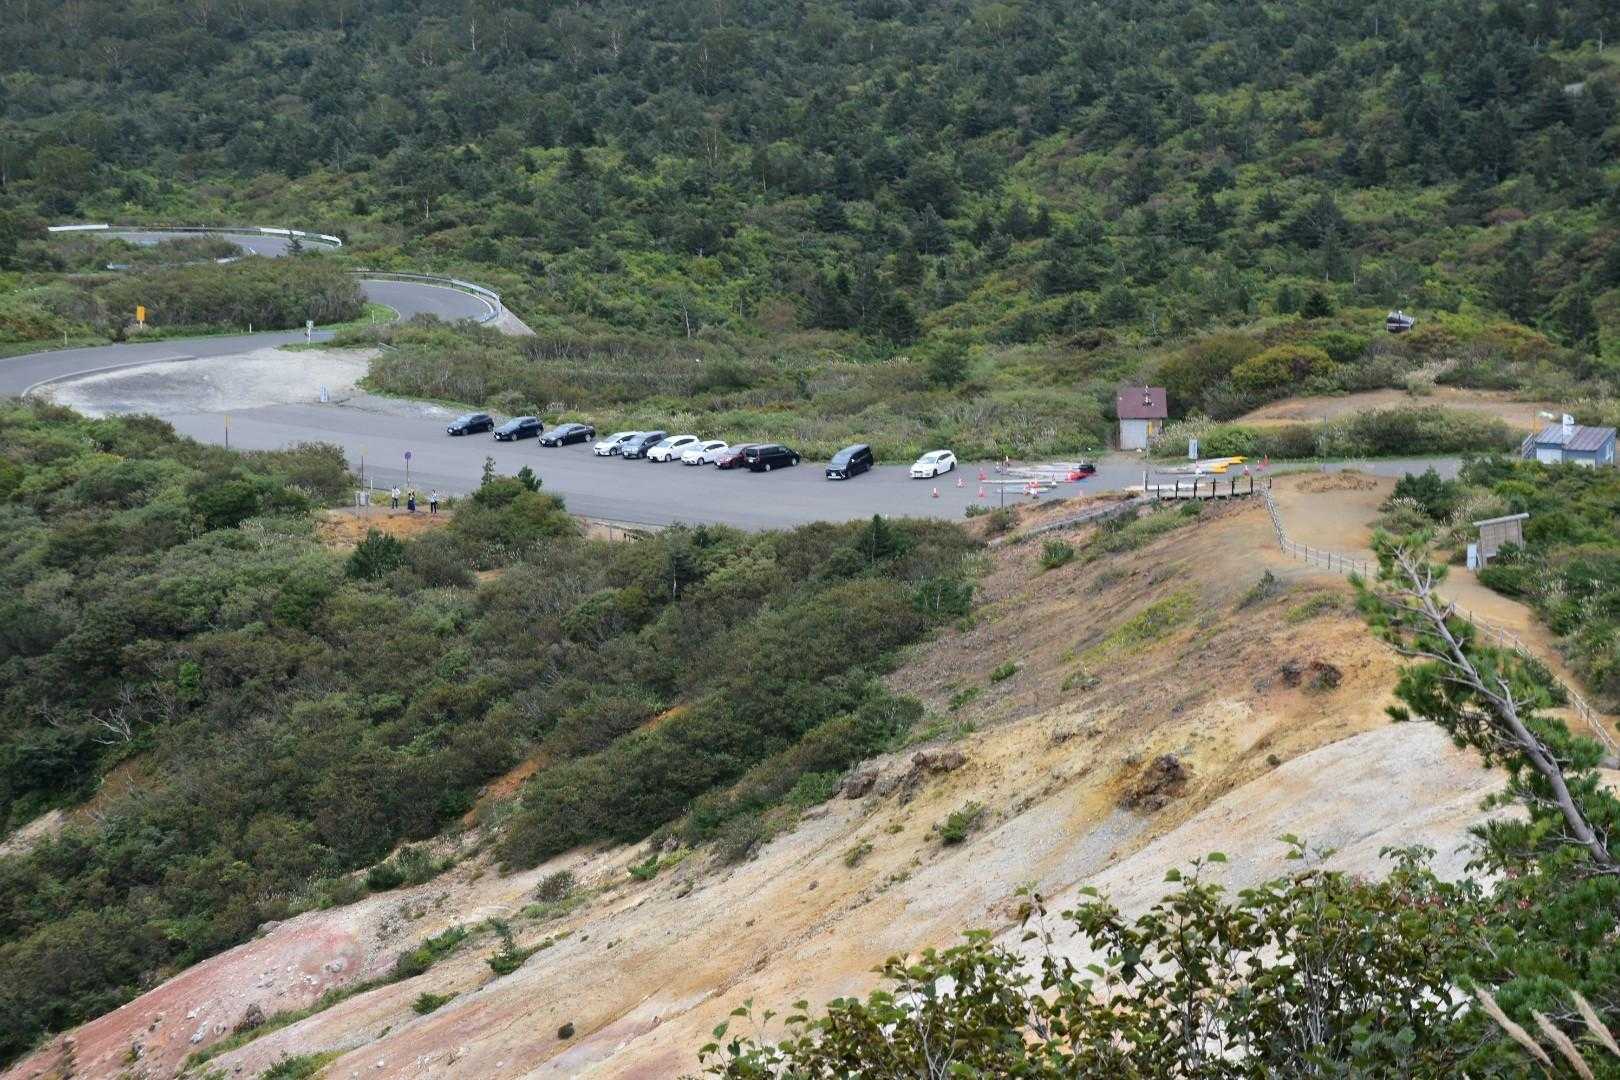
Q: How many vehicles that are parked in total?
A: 11